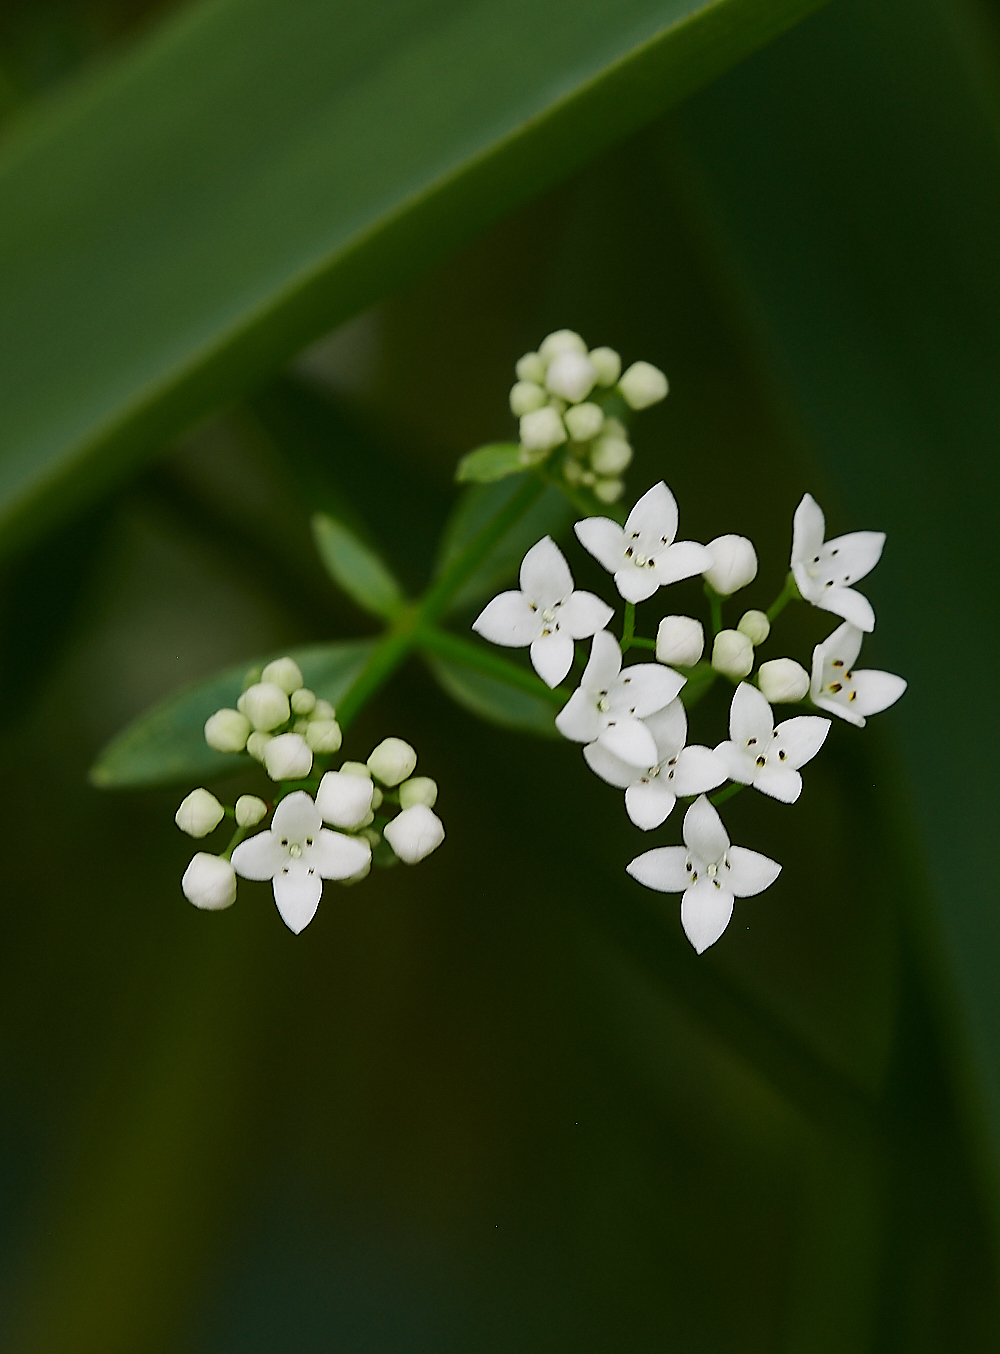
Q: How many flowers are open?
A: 9